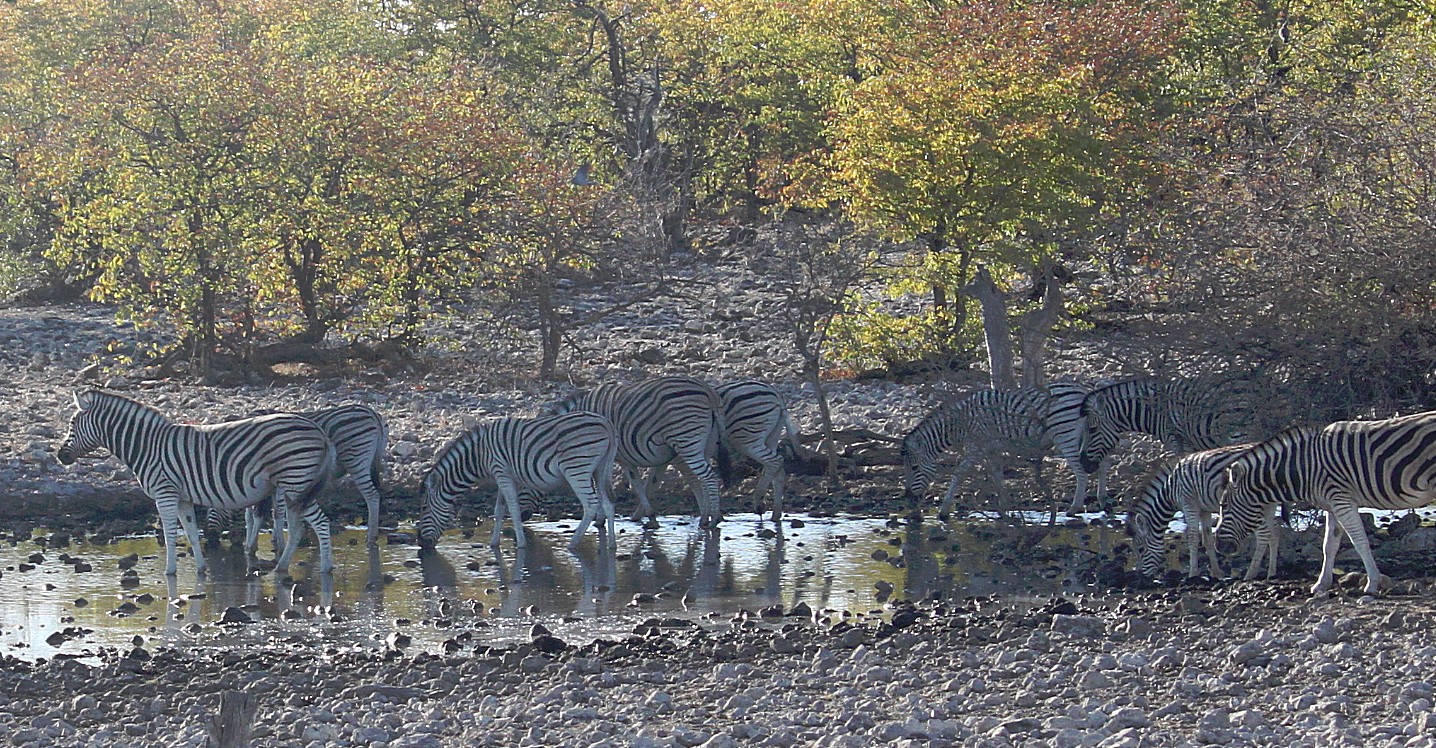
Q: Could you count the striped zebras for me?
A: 9